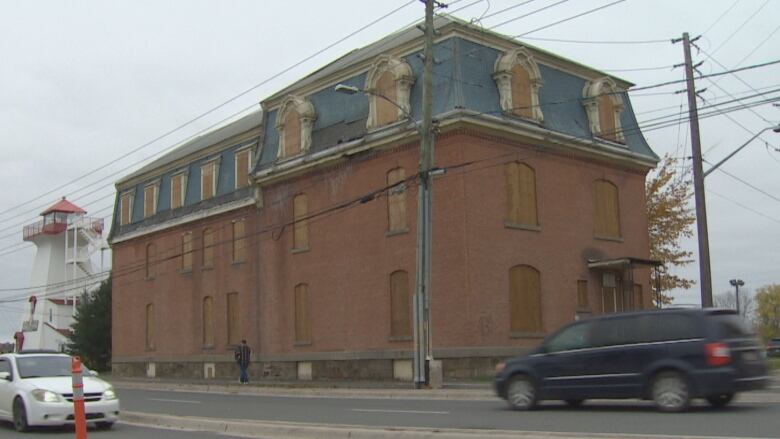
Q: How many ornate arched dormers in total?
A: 4